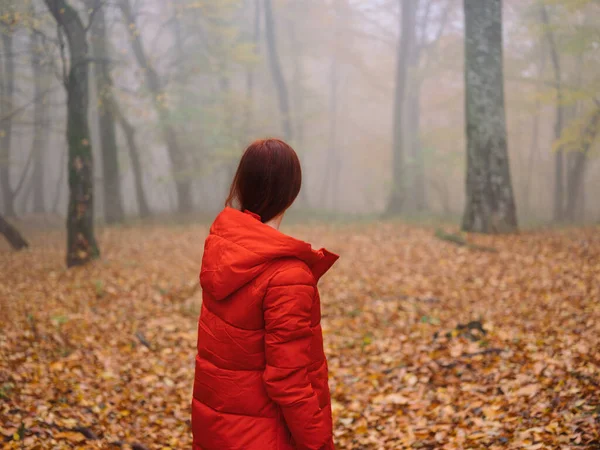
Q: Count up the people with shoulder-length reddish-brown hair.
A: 1